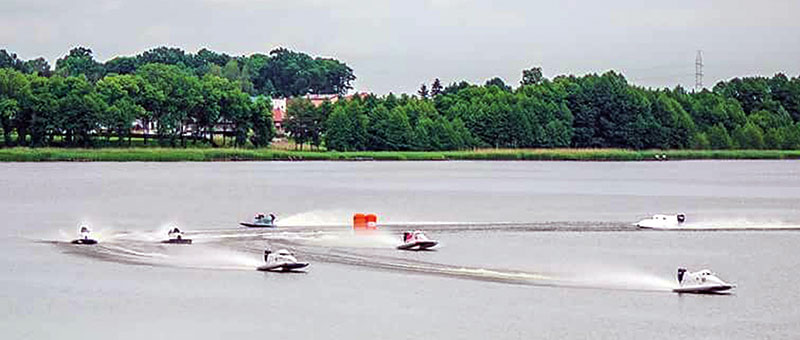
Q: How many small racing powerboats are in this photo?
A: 7